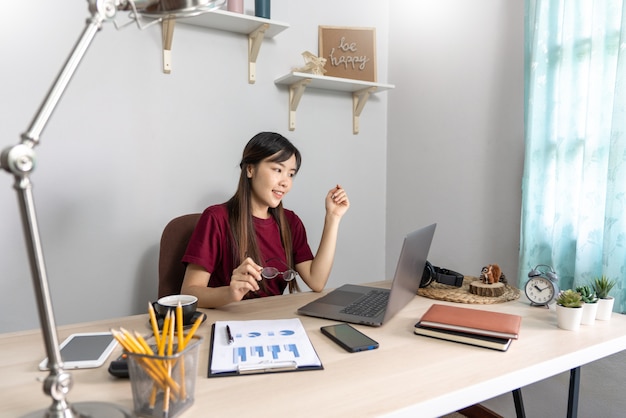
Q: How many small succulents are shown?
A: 3